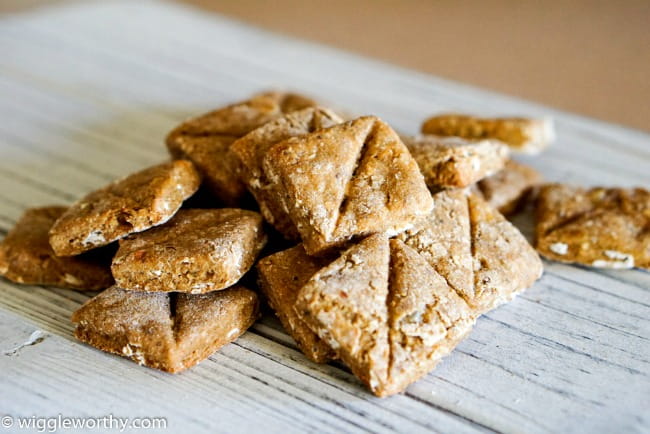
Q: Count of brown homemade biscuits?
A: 14